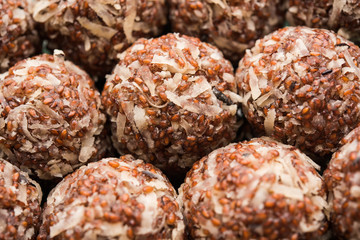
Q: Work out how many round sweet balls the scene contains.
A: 11